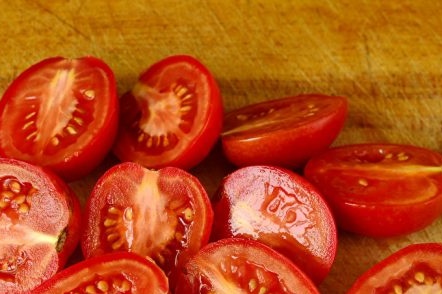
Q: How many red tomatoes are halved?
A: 10